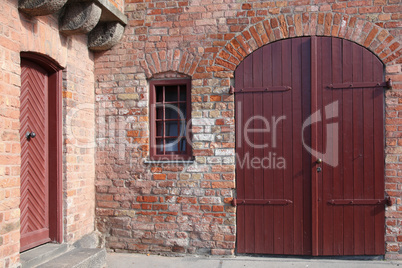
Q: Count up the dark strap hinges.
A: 4